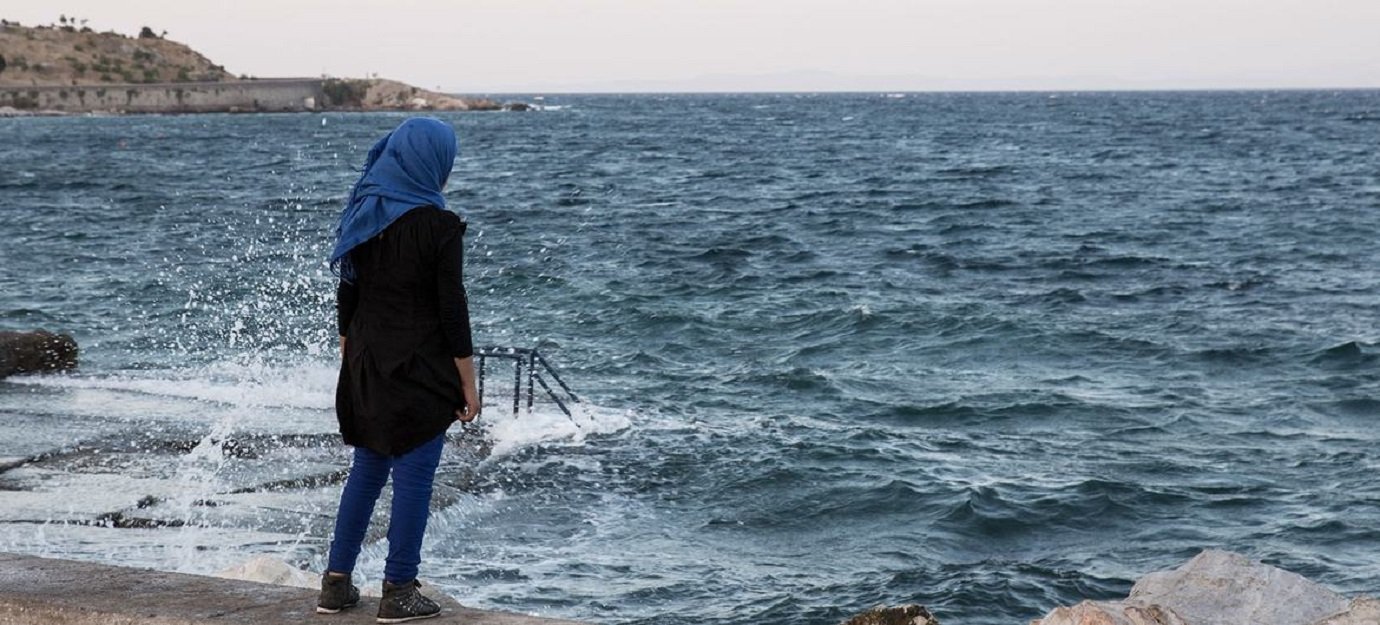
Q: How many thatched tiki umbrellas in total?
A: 0